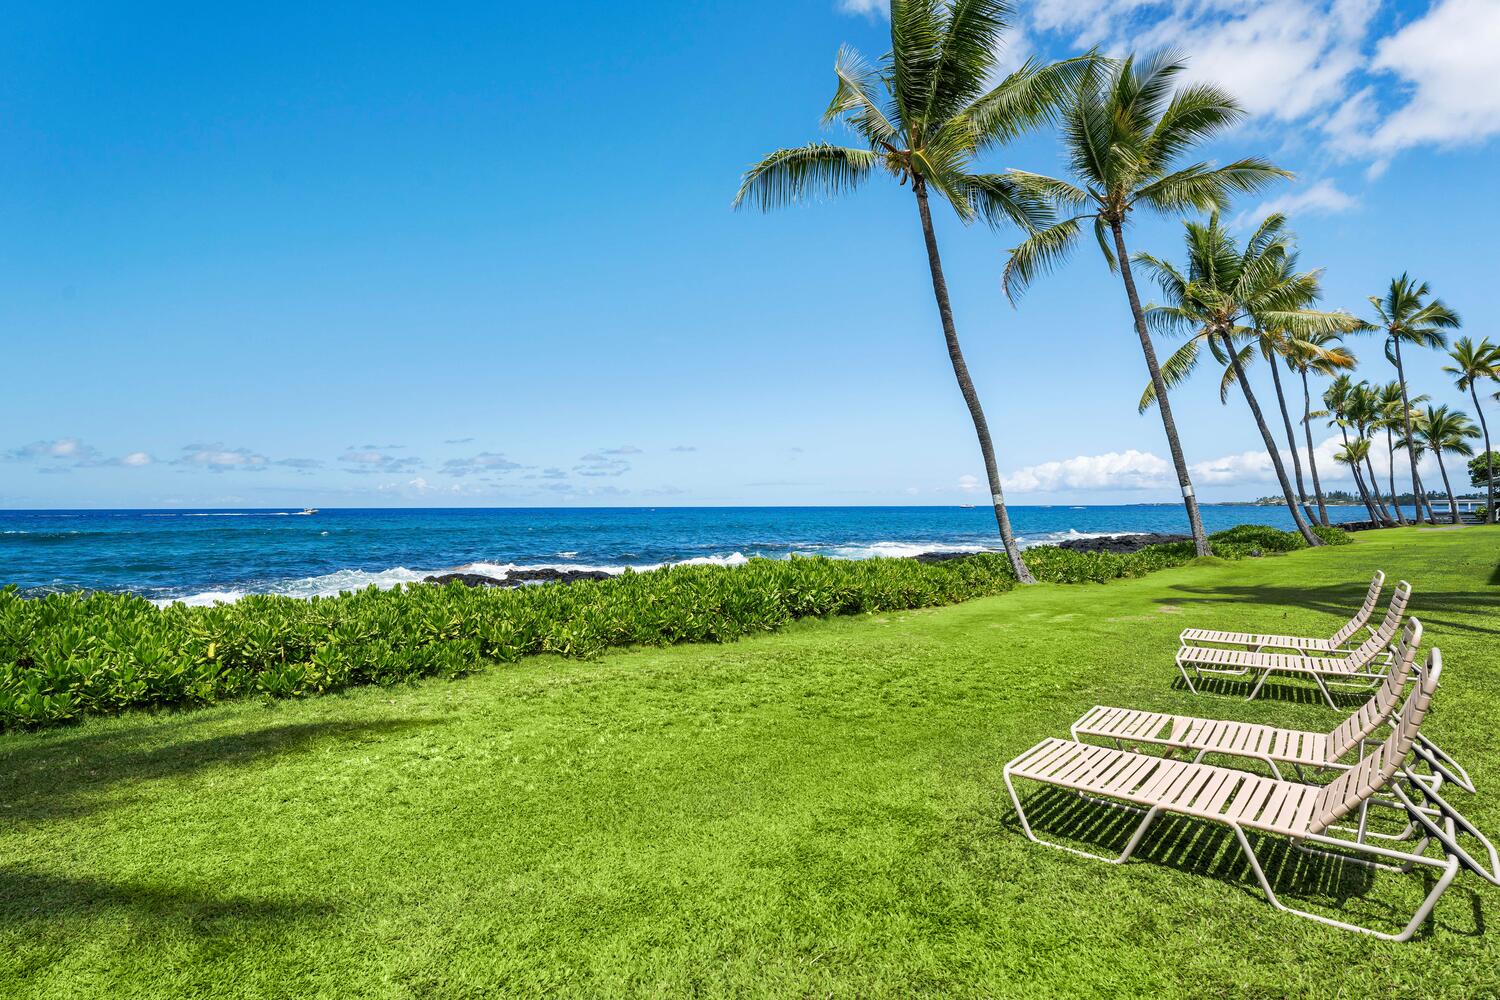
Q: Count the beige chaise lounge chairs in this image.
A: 4